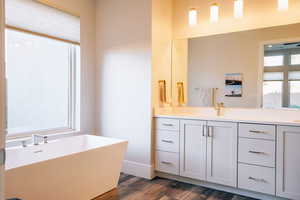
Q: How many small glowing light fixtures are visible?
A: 4